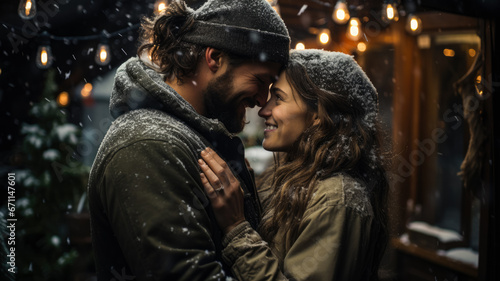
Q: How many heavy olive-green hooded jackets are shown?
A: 1